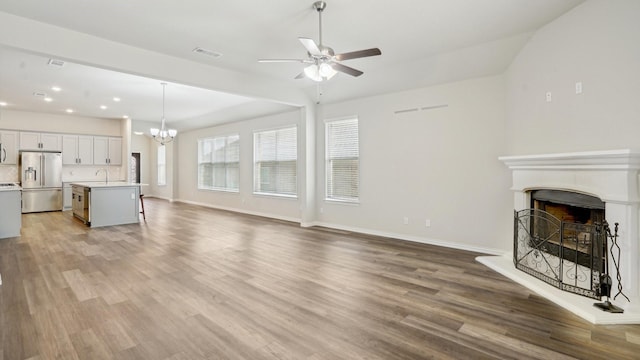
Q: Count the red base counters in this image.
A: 0